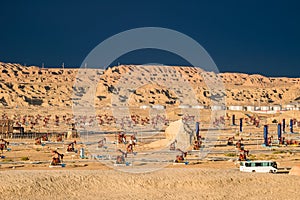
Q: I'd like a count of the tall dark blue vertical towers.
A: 7